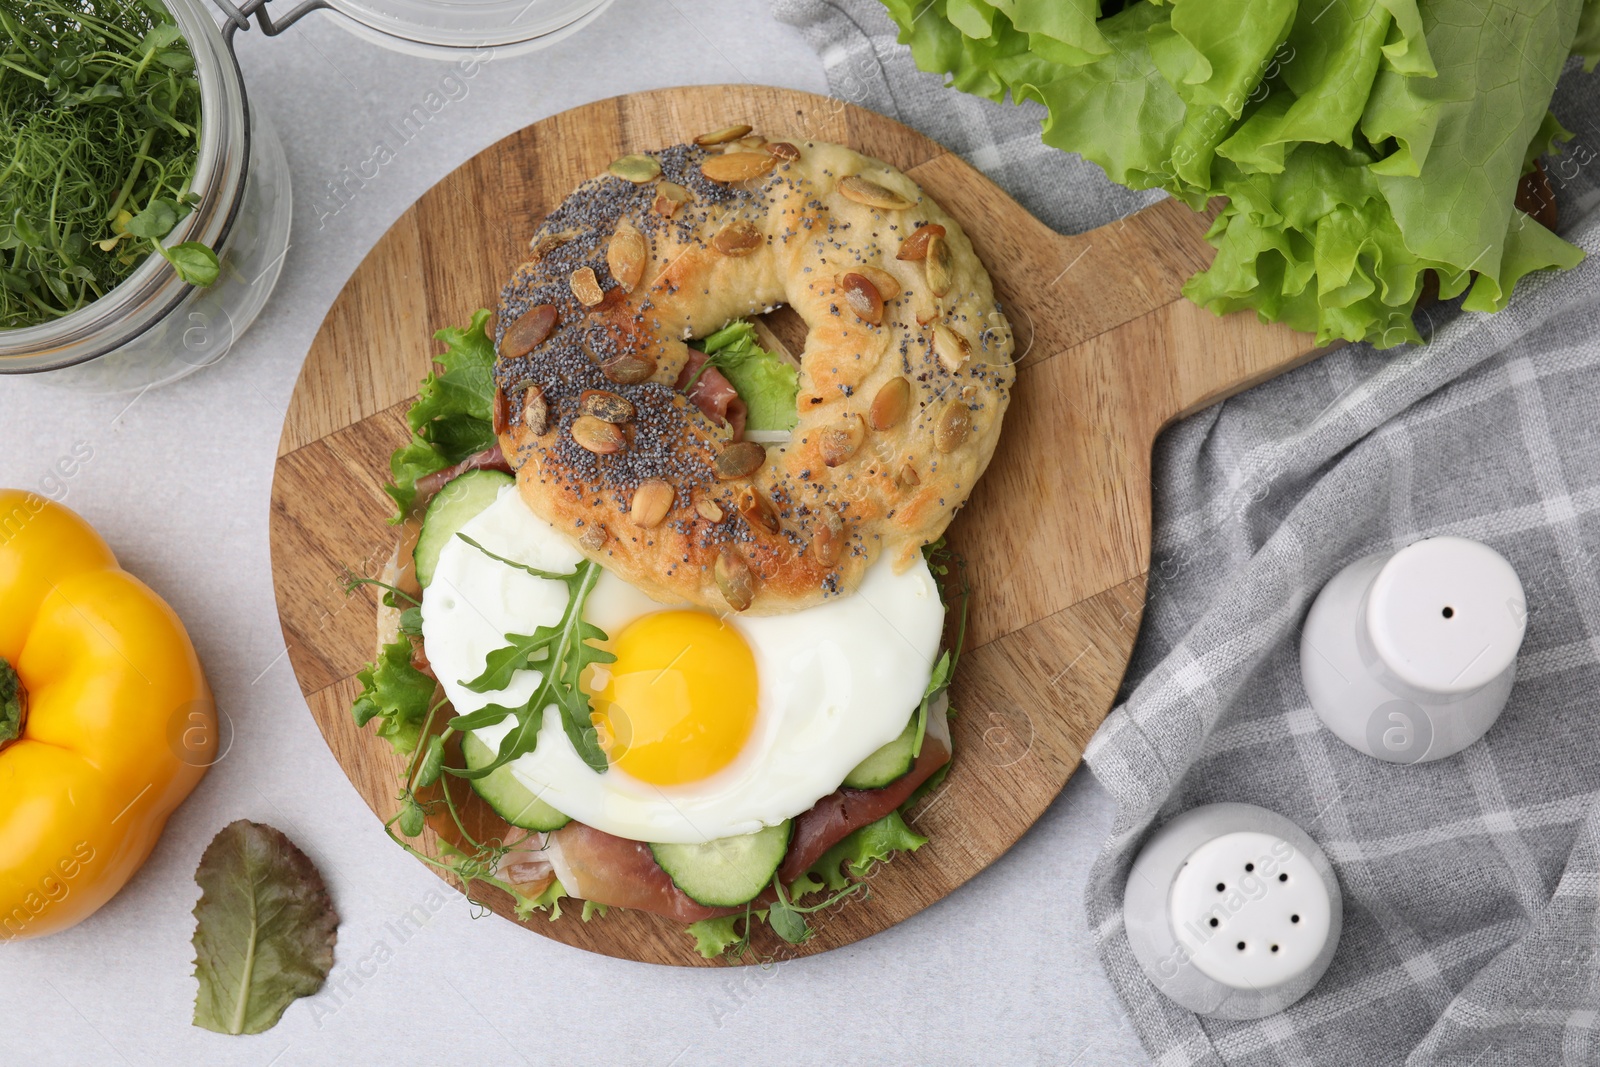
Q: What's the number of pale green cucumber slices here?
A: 4